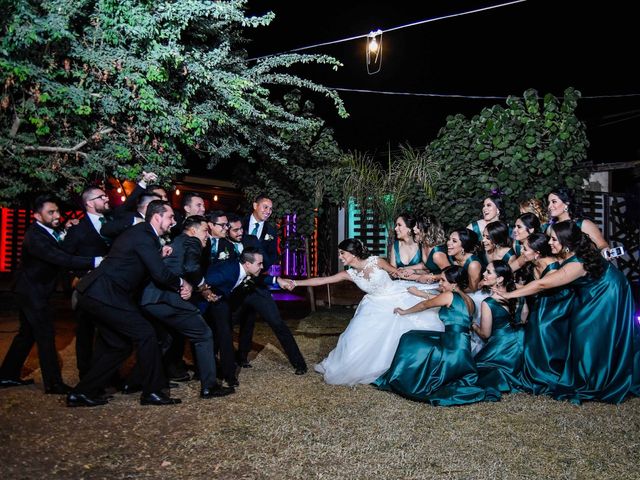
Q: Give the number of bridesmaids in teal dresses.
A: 12